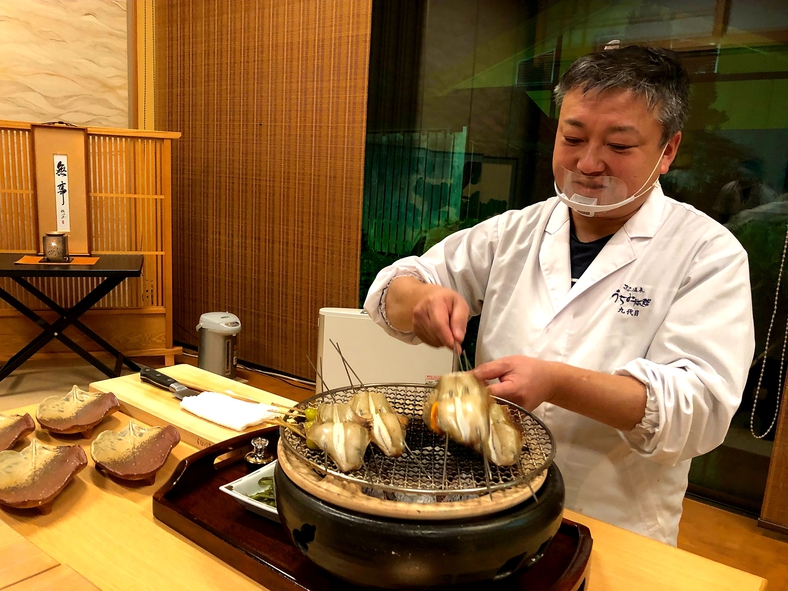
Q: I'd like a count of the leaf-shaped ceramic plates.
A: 4